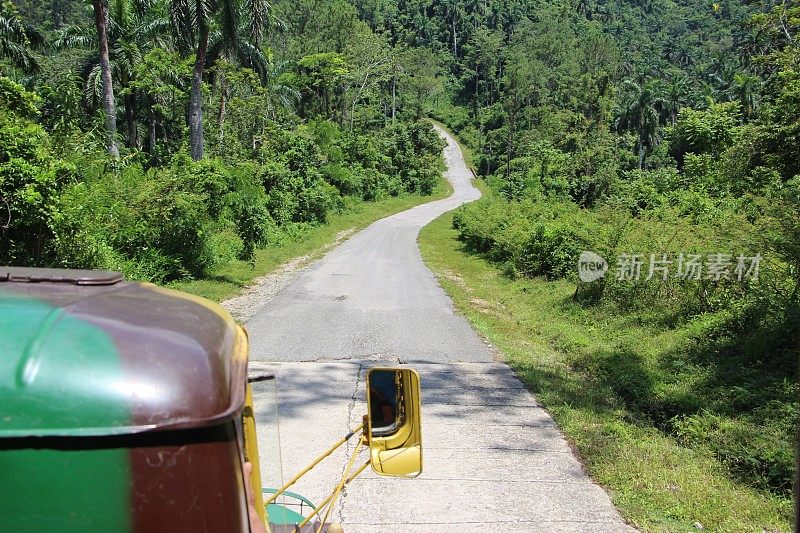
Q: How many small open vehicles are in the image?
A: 1